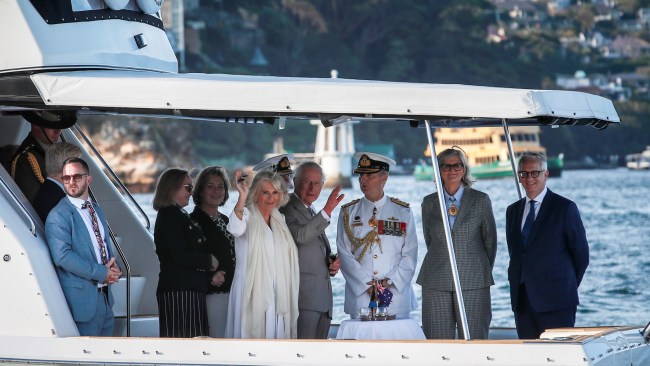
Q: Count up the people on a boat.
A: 11